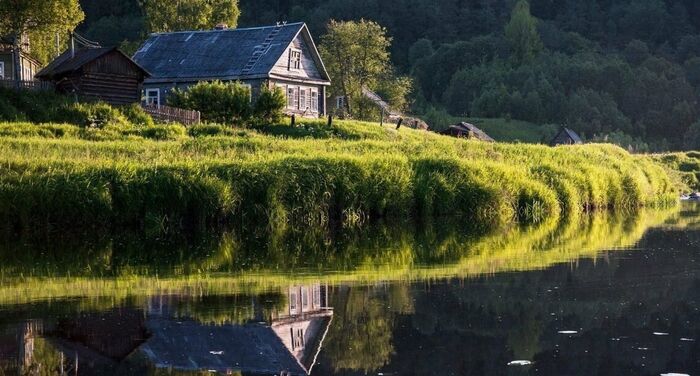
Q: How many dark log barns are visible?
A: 1